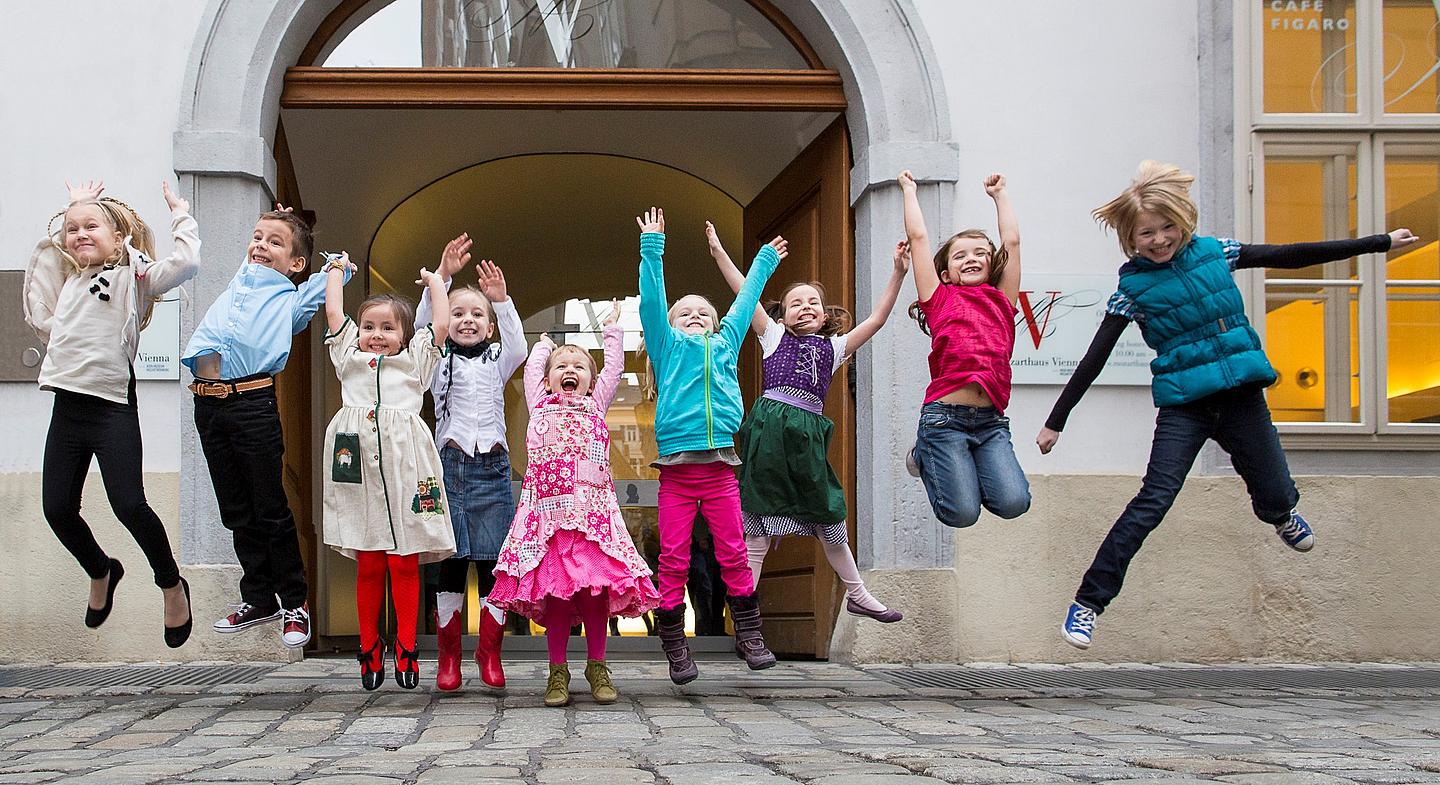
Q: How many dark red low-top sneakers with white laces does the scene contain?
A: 2